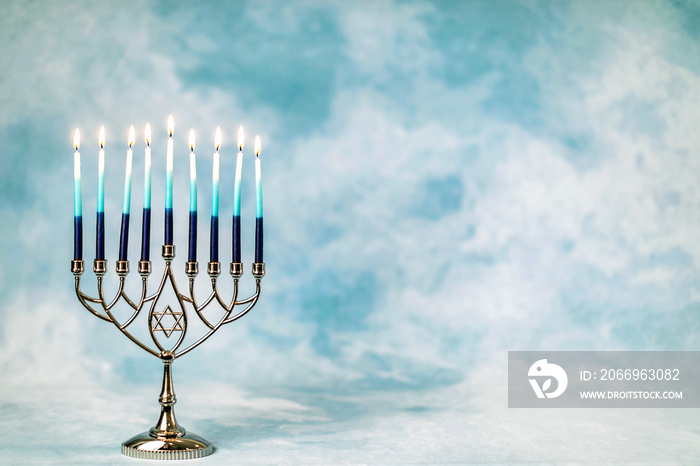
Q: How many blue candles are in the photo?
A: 9